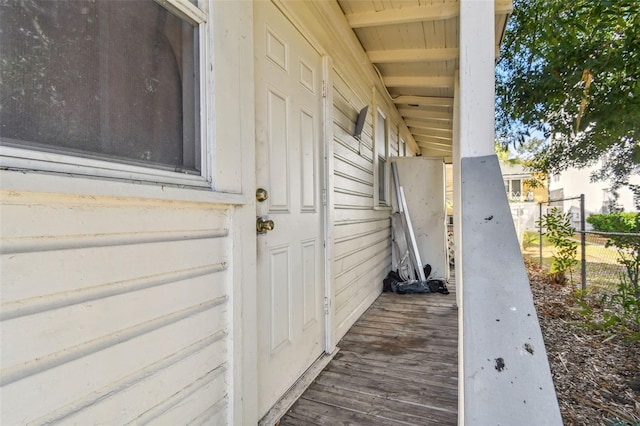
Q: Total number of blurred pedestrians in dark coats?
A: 0